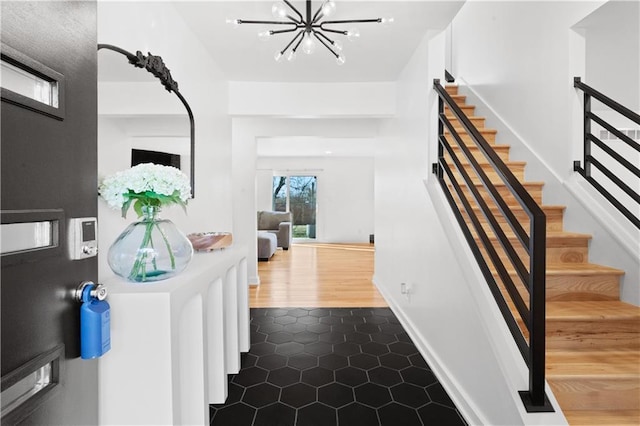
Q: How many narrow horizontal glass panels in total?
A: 3